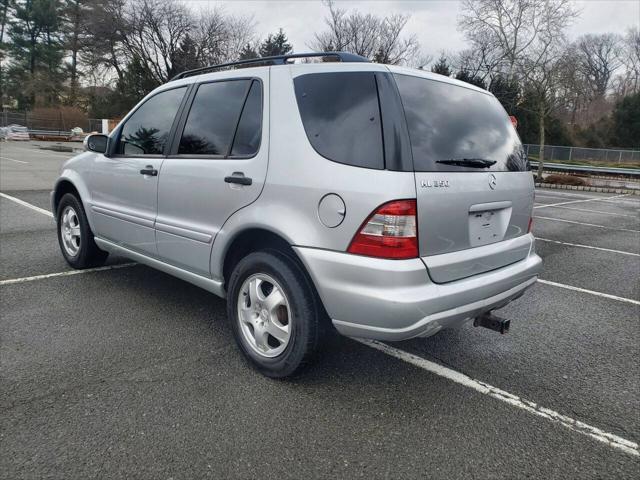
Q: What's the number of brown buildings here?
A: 0